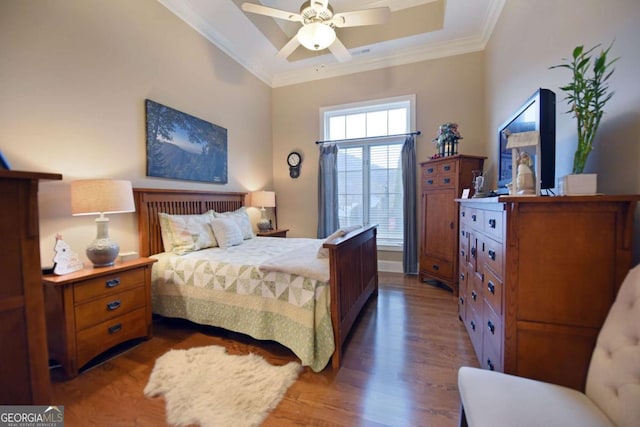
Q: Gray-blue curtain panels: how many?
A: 2